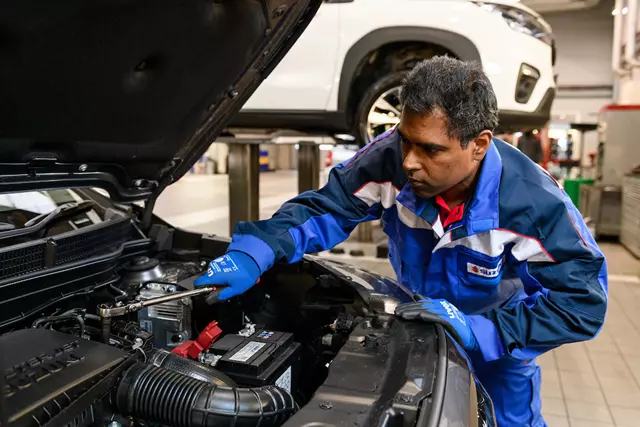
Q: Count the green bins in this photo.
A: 1